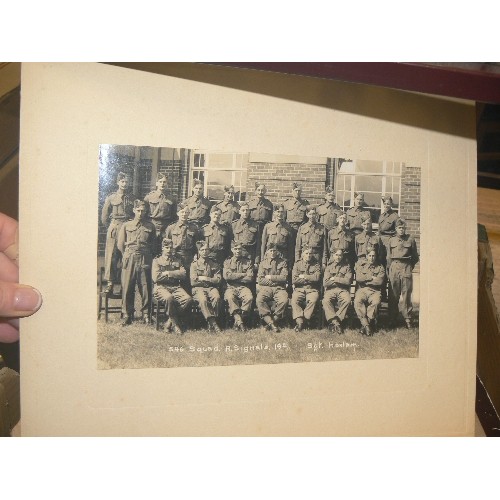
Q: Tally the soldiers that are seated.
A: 7